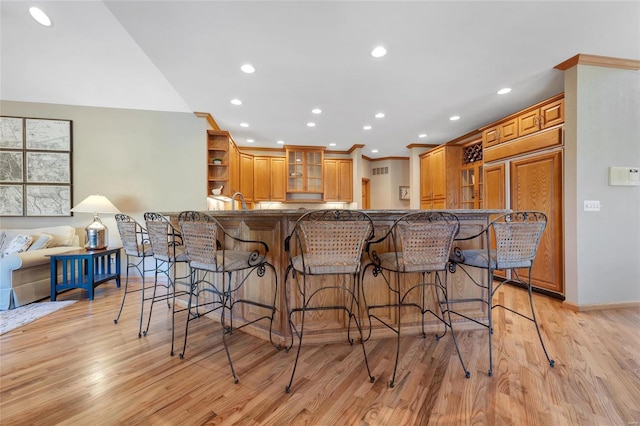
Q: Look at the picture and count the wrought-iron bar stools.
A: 6